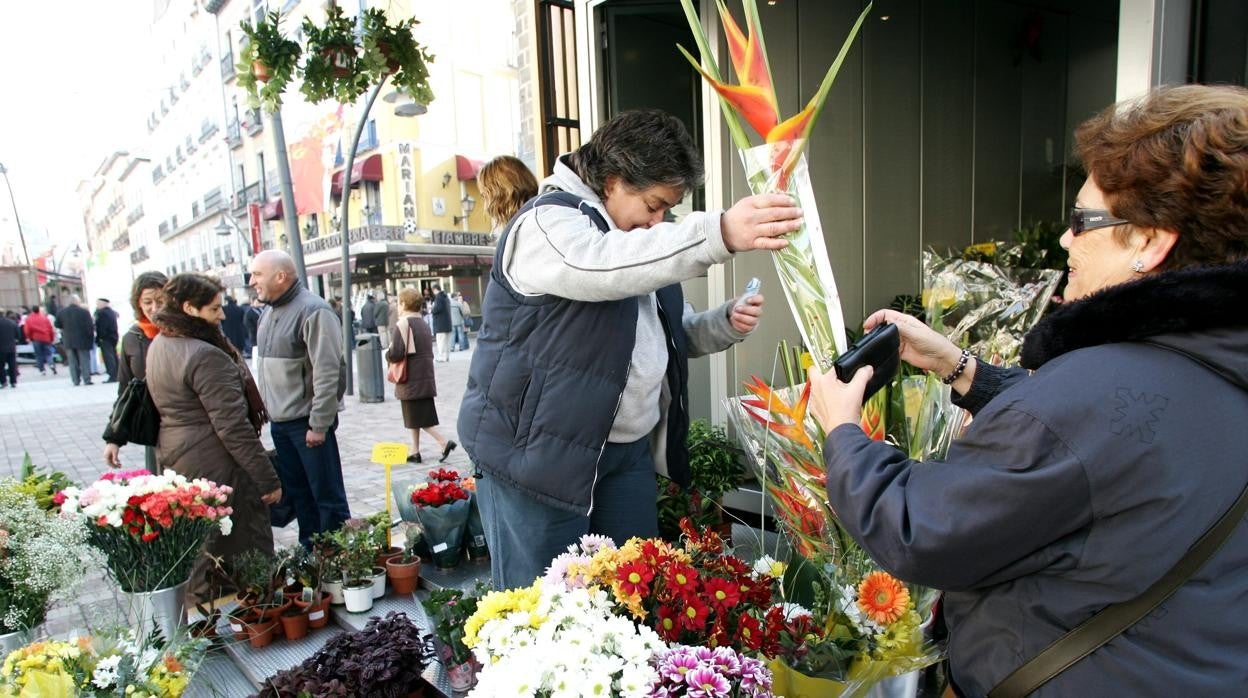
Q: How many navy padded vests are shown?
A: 1